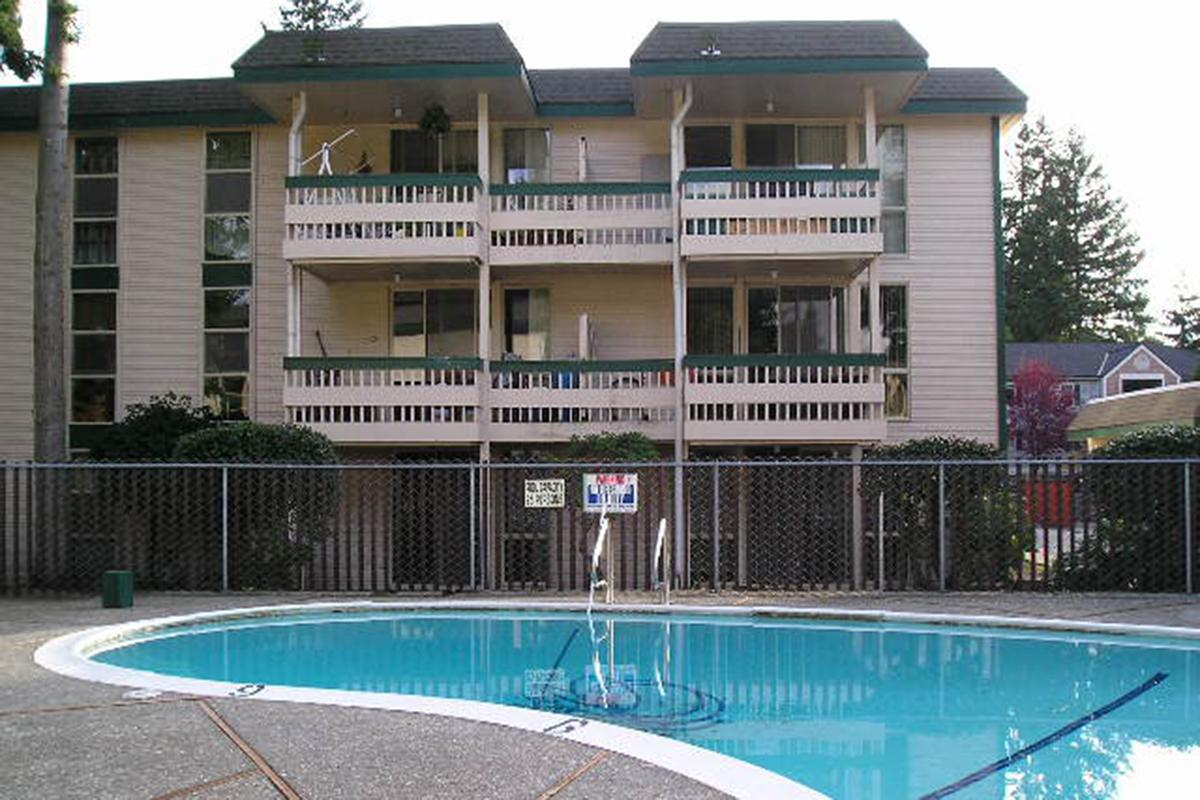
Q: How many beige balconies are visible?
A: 6